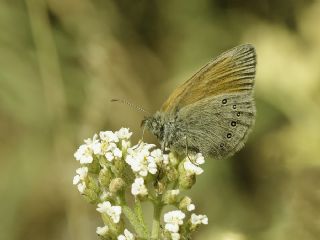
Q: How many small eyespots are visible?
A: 6